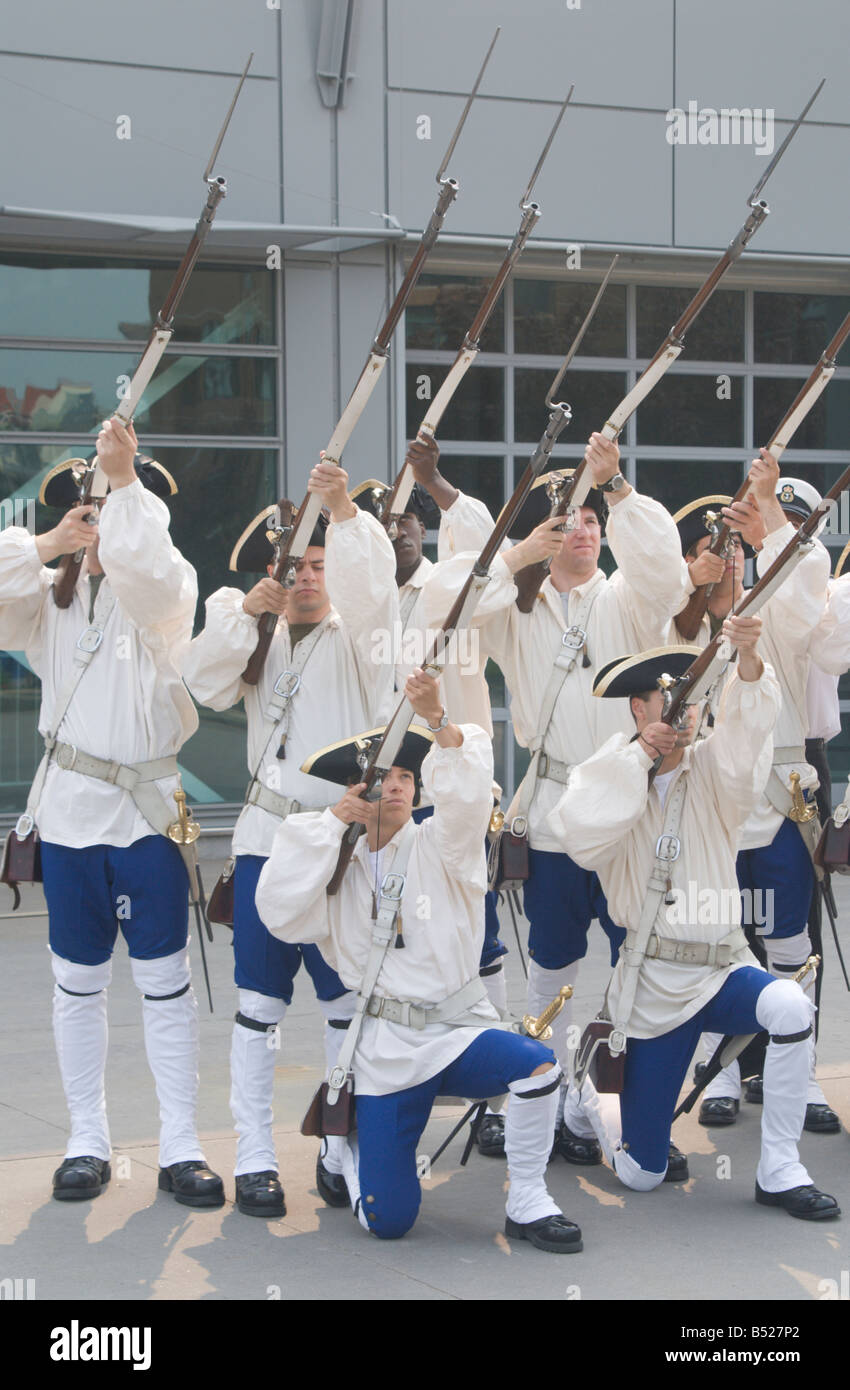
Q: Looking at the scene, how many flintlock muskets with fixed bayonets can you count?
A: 5